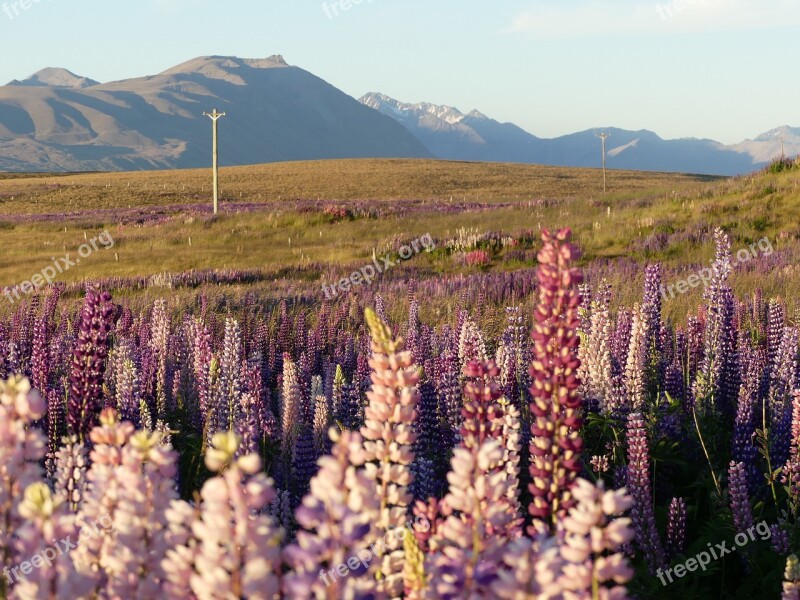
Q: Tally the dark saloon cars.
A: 0